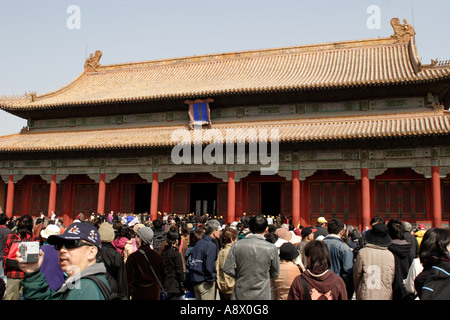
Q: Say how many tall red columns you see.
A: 8